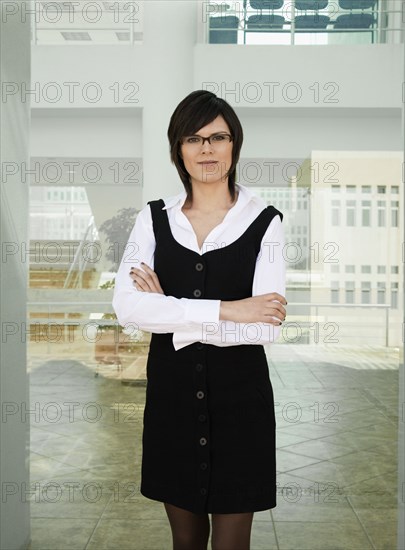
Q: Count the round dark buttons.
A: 9